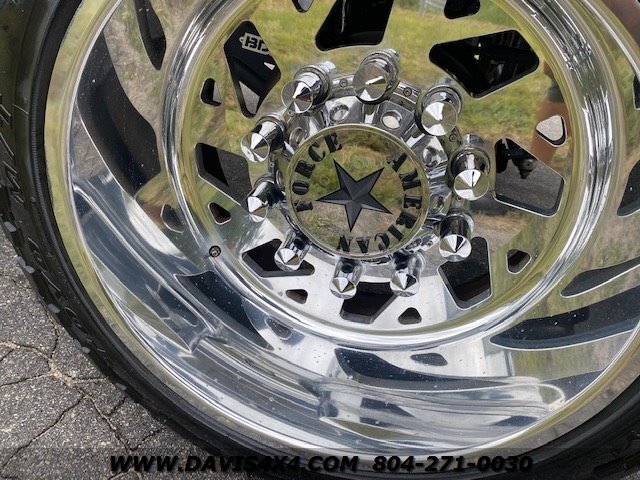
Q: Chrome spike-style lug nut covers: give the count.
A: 10